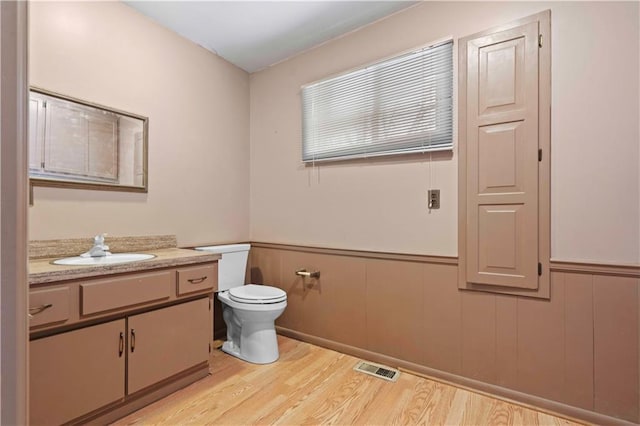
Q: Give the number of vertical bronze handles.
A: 2